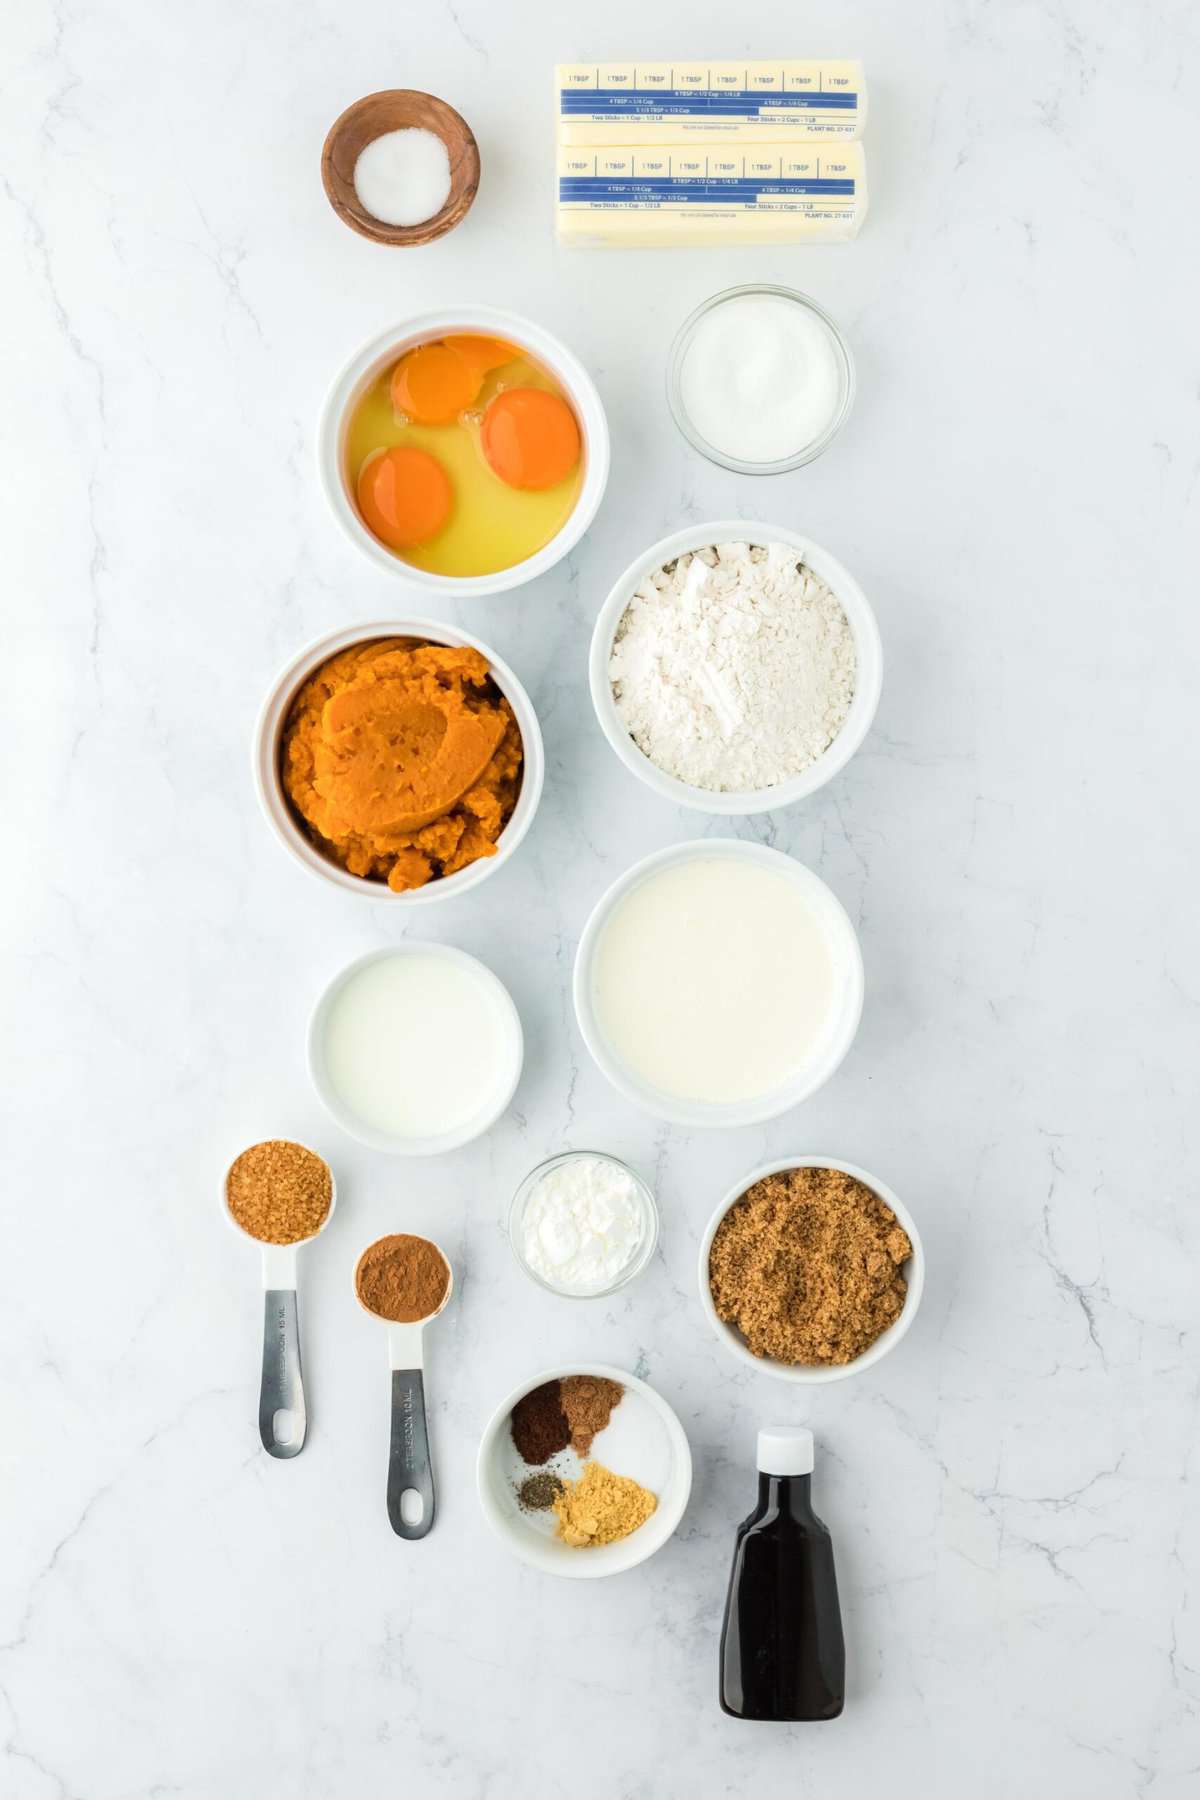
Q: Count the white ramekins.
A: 7